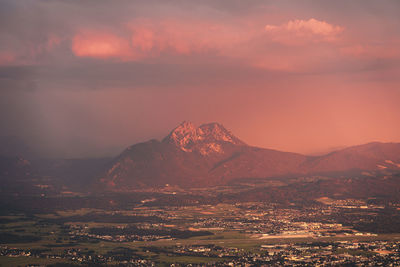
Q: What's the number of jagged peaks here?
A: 2